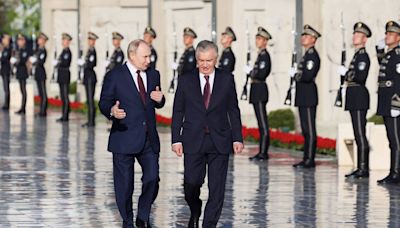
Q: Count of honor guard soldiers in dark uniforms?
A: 13